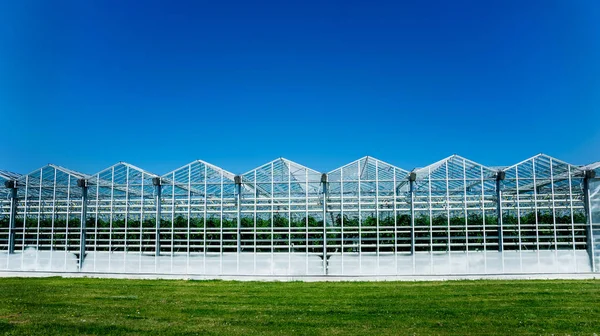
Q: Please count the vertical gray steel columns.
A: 8